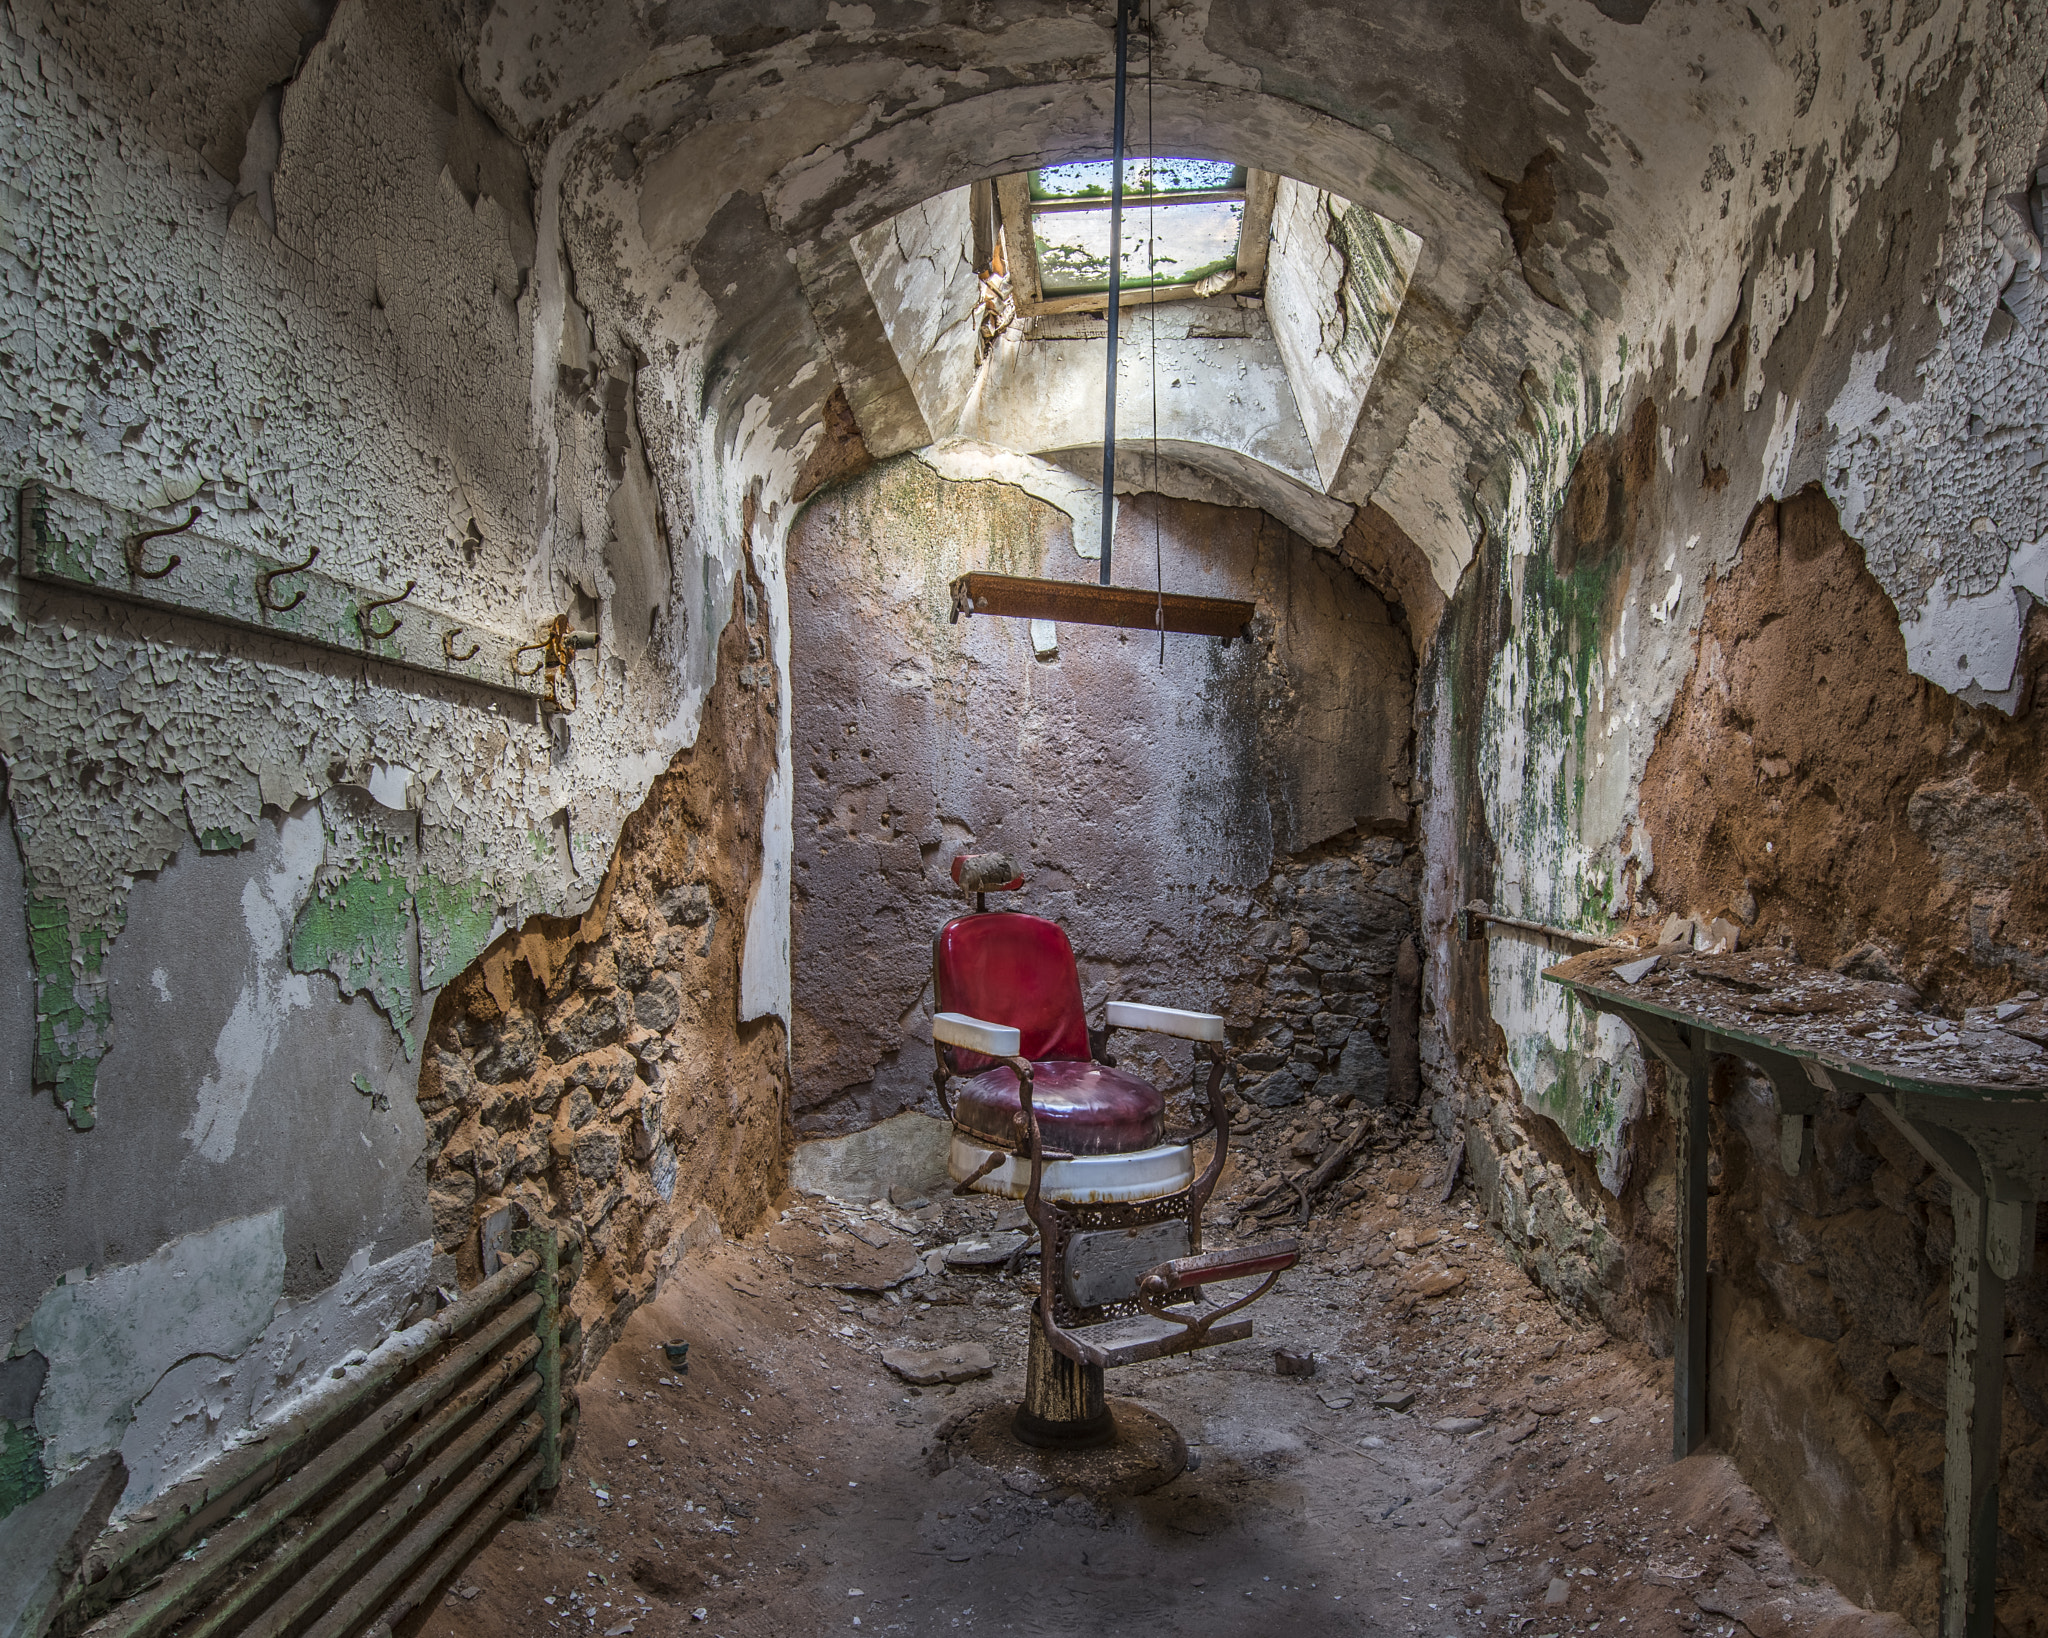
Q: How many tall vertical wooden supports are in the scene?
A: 2